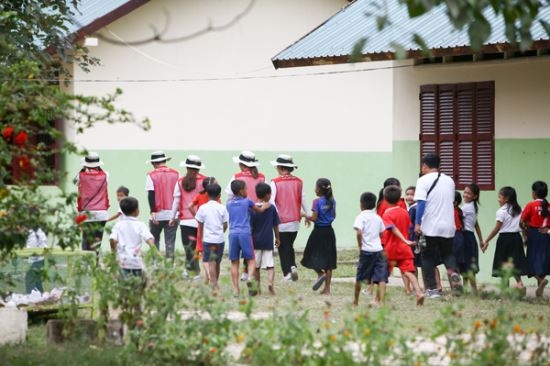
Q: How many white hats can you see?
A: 5